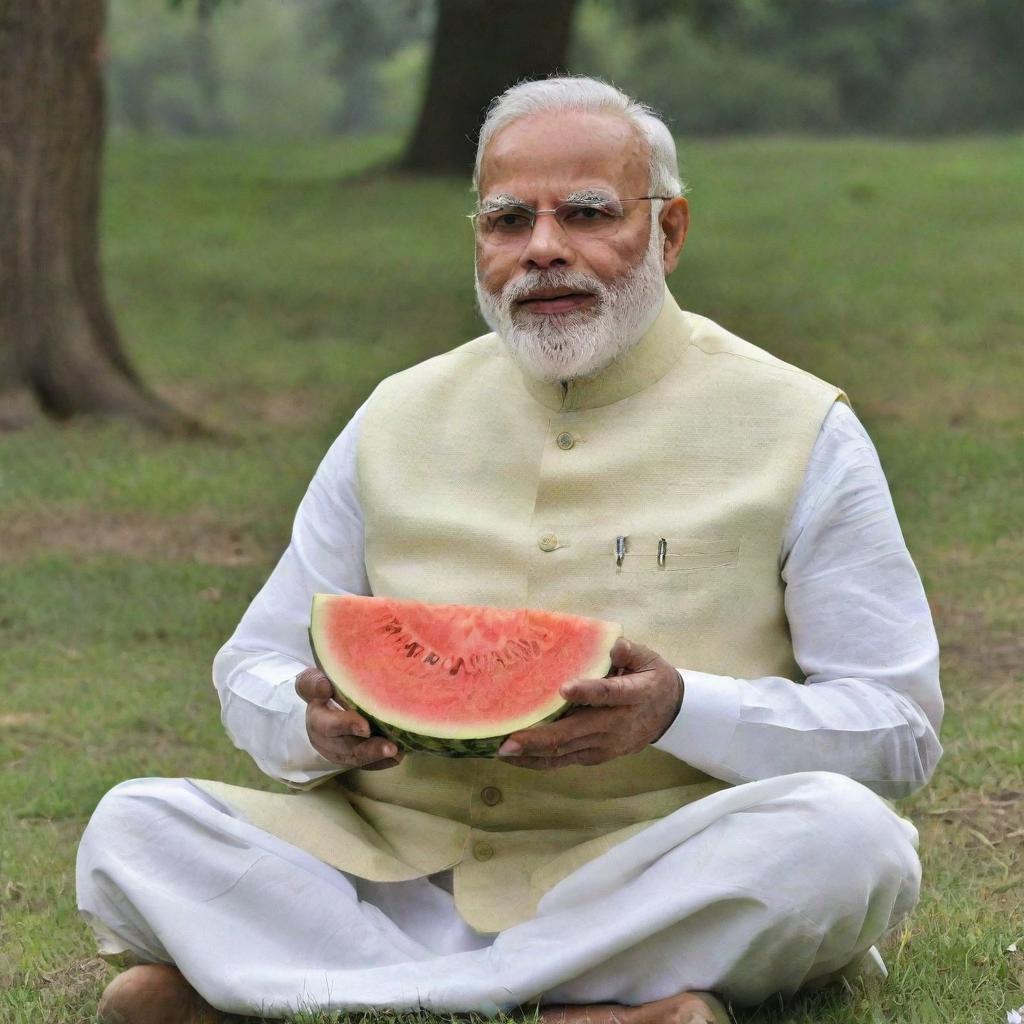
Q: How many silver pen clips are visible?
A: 2